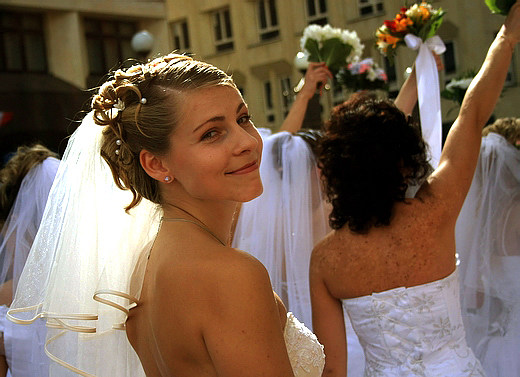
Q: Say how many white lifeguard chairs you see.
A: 0